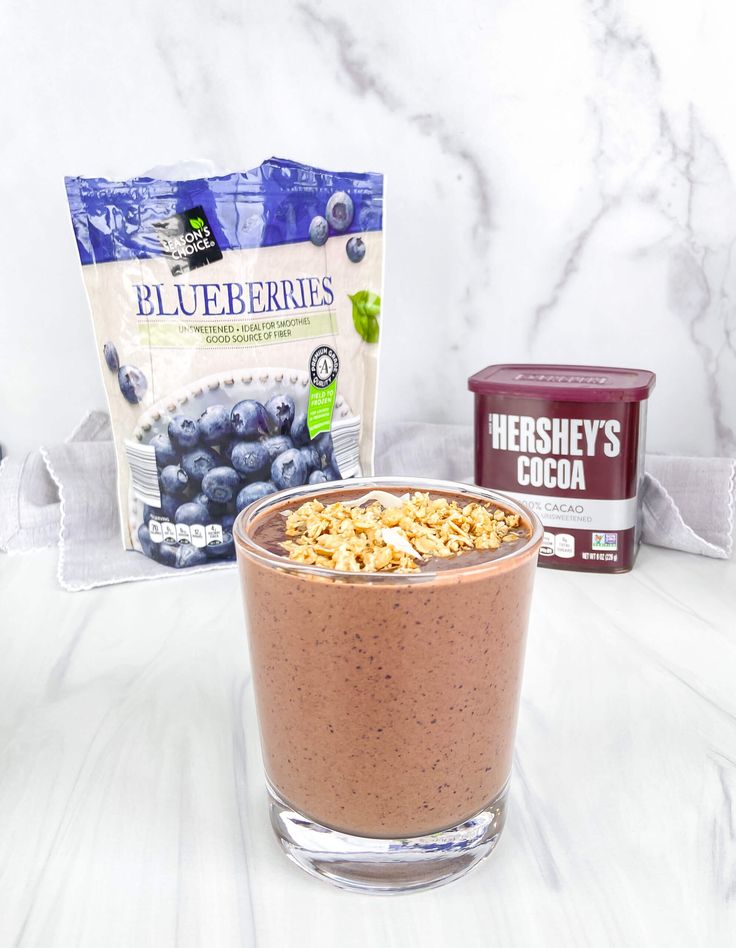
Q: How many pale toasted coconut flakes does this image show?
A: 2